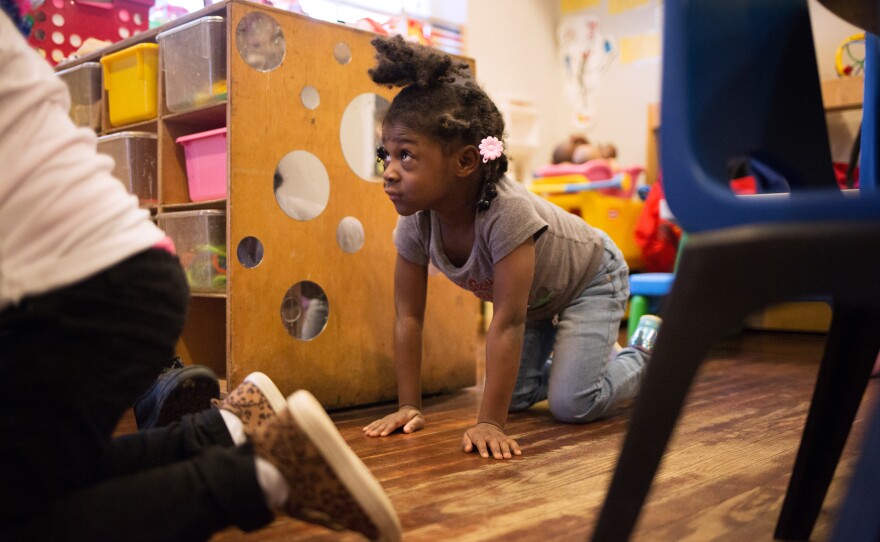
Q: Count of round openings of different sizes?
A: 8